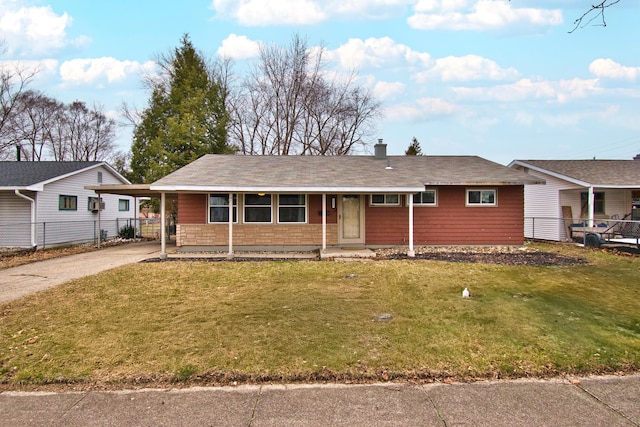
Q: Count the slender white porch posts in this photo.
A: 4